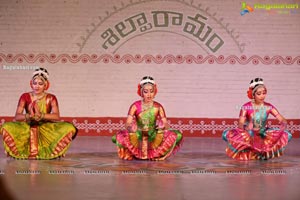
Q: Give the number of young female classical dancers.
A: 3